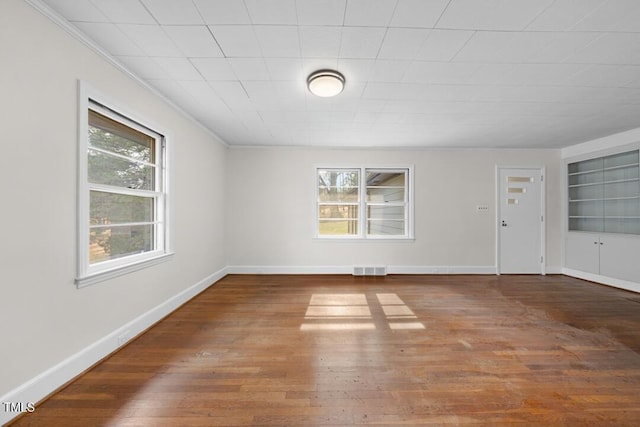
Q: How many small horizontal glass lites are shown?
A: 3